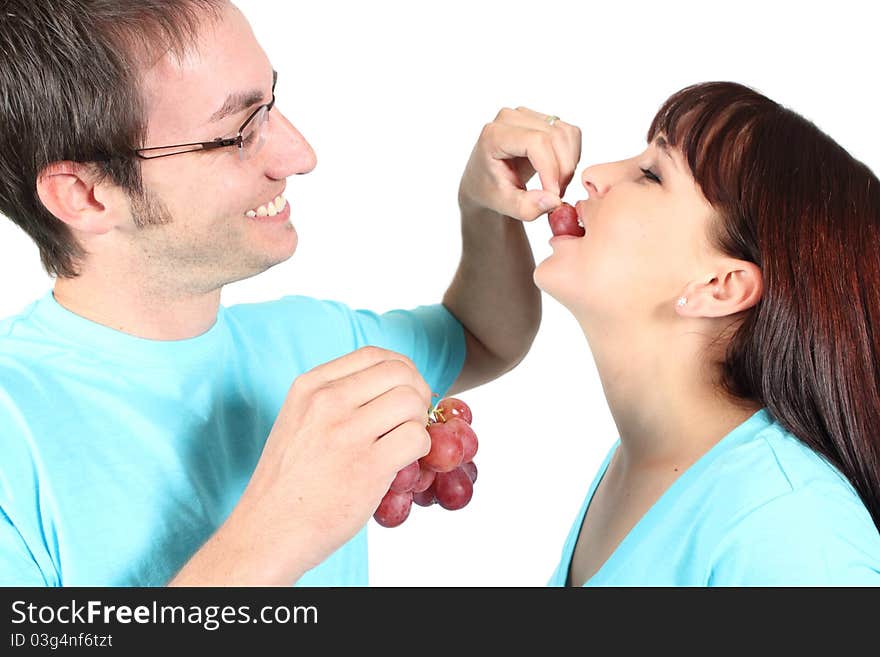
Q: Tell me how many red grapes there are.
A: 10